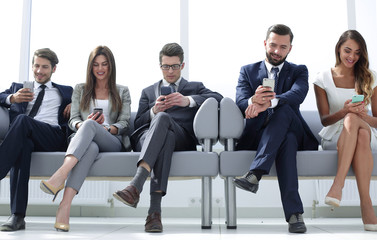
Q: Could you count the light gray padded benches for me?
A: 2